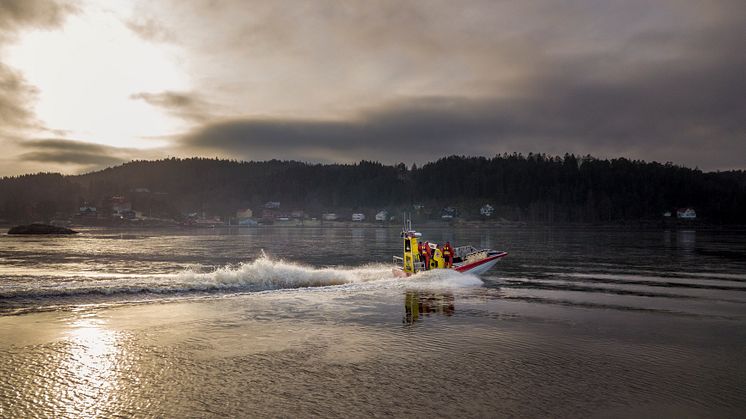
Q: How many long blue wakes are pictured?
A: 0